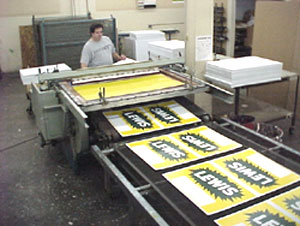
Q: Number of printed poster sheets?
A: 4